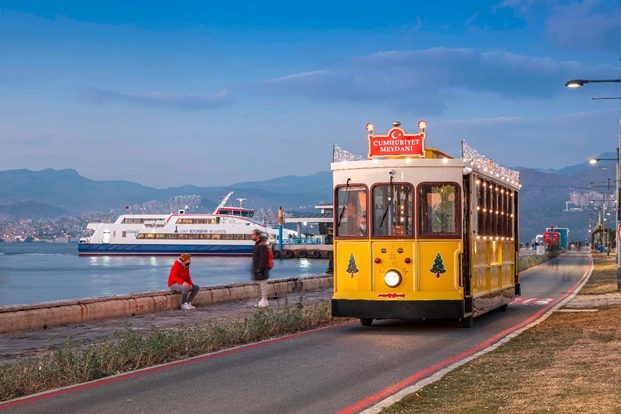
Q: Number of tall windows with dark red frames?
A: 3